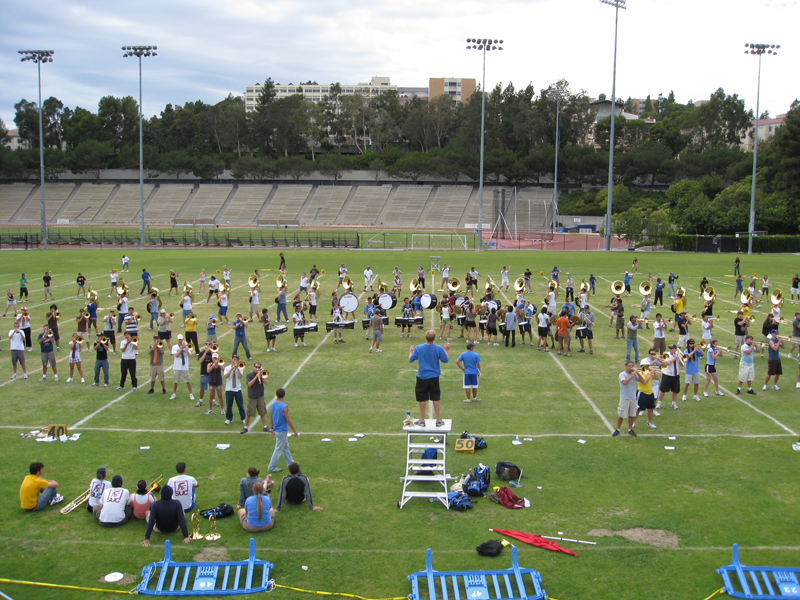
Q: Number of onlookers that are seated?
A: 9